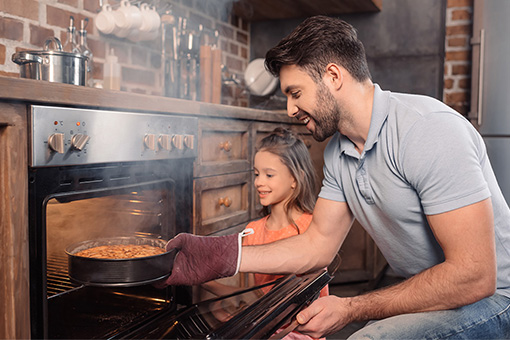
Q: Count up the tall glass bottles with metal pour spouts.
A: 2